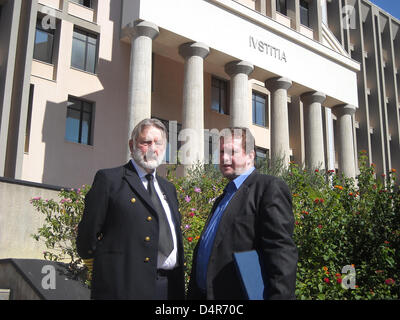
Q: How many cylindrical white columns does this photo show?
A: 6